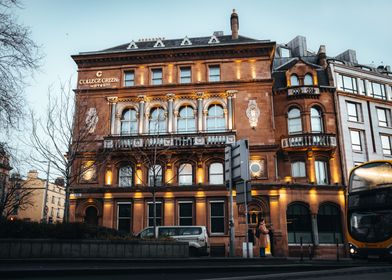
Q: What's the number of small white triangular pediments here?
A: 4